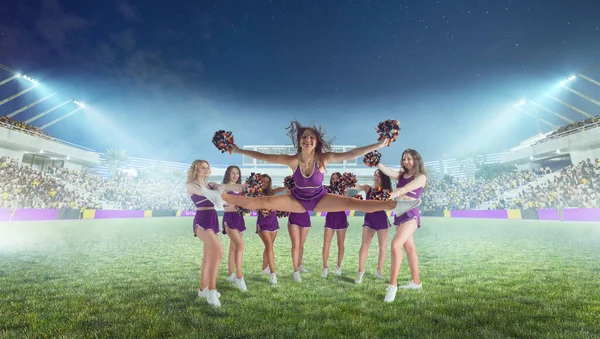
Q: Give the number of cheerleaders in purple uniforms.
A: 8